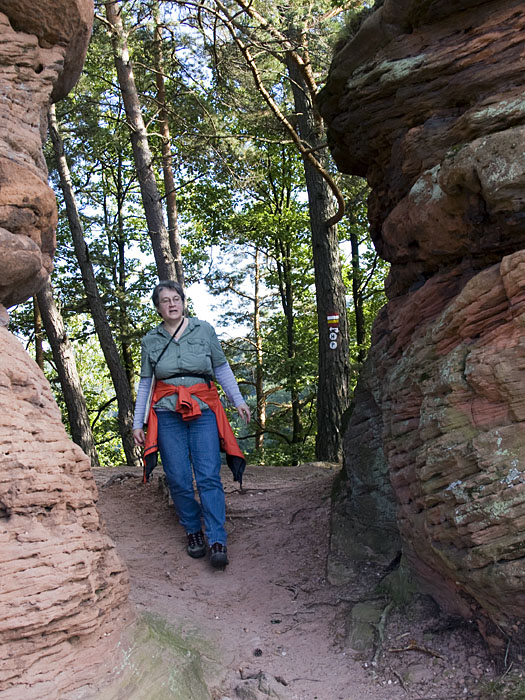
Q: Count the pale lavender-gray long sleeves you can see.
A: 2